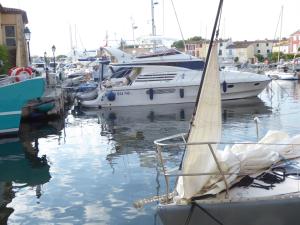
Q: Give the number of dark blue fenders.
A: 4